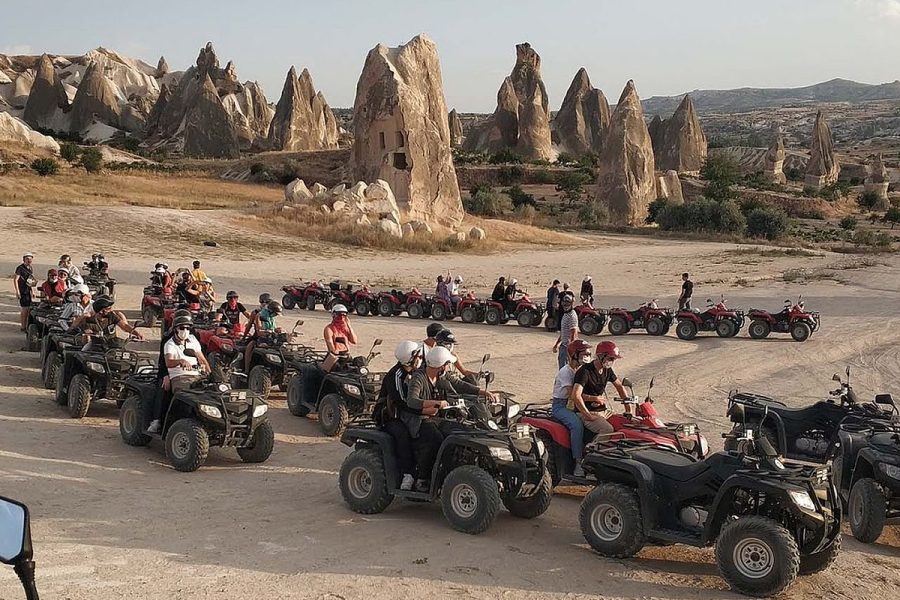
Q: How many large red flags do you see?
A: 0